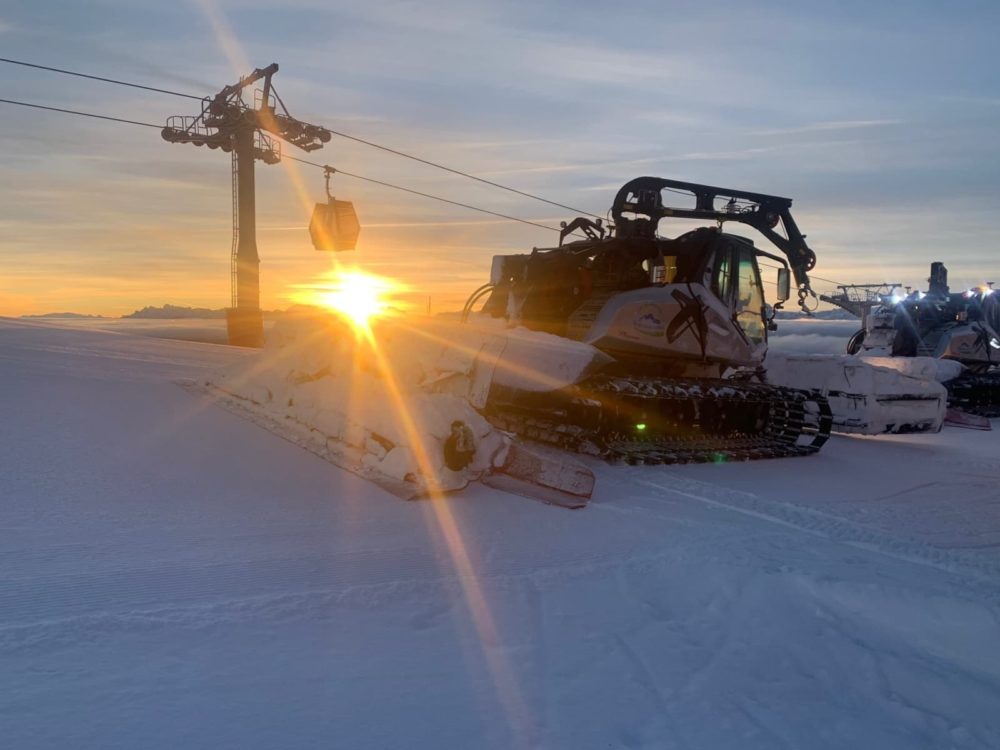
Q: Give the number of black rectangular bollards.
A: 0